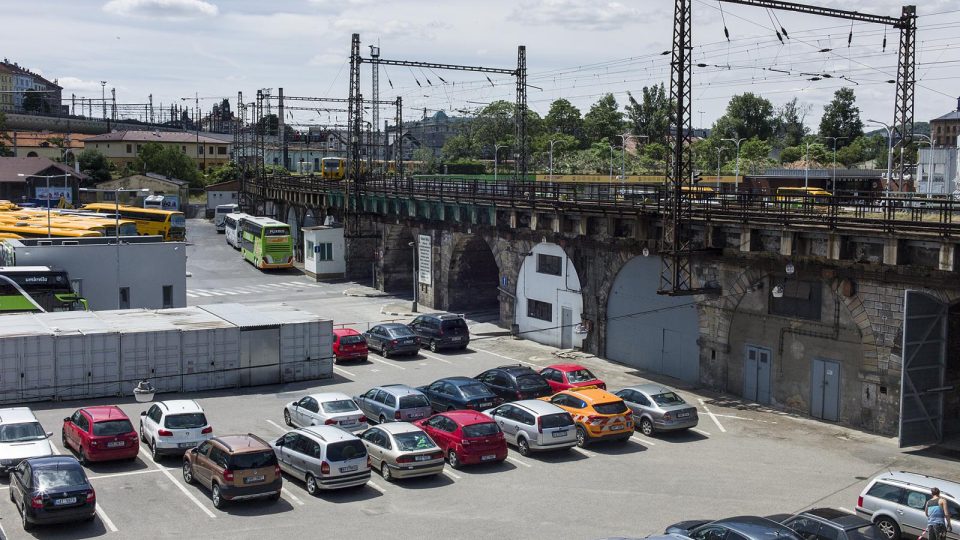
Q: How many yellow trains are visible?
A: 1